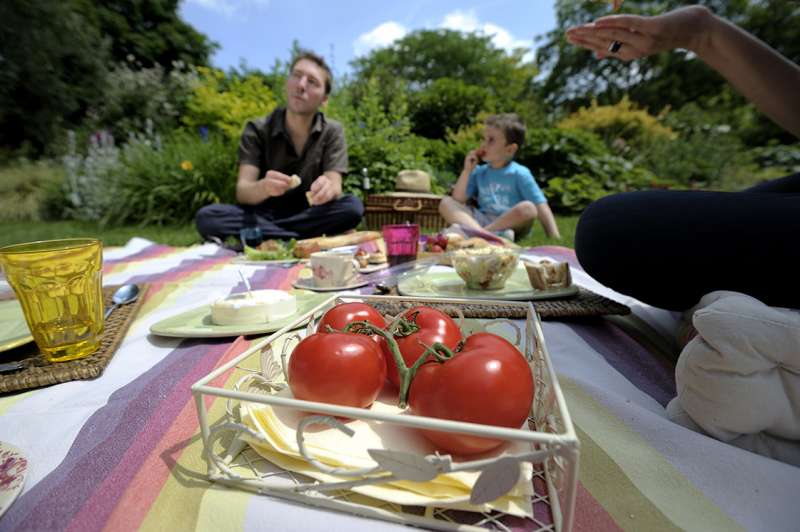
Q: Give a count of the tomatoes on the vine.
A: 4